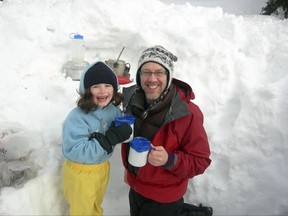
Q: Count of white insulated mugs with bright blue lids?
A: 2